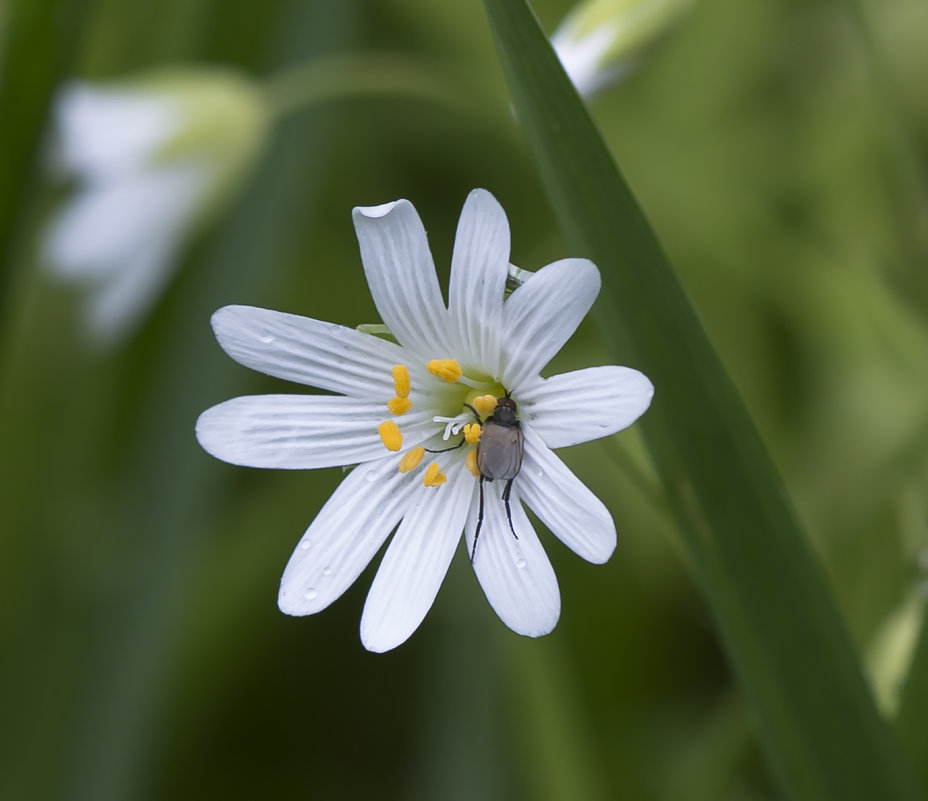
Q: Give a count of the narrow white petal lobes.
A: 10